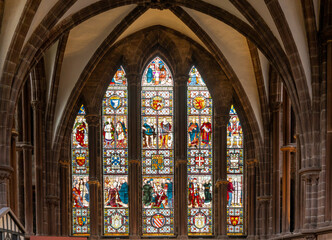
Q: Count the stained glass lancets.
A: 5